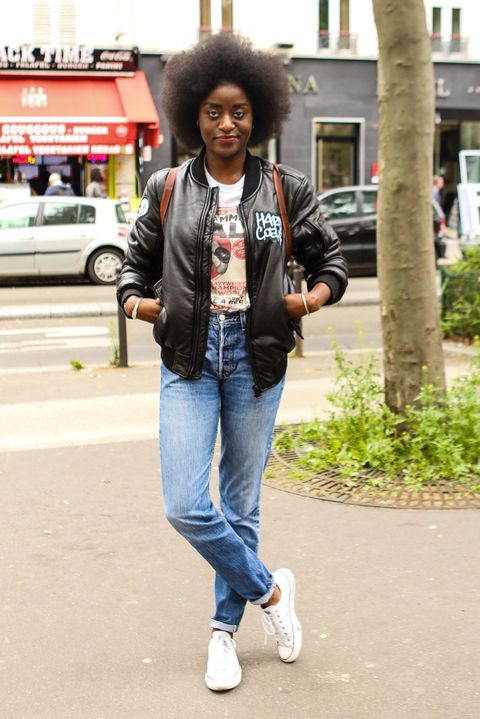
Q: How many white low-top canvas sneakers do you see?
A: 2